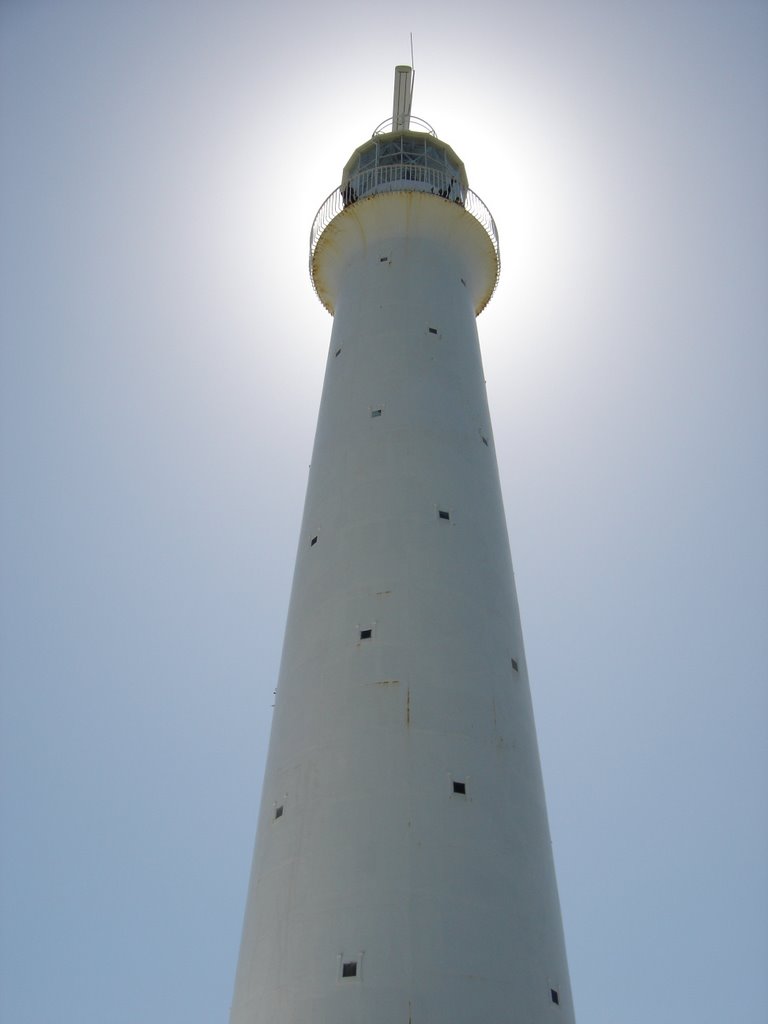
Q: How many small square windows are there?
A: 14